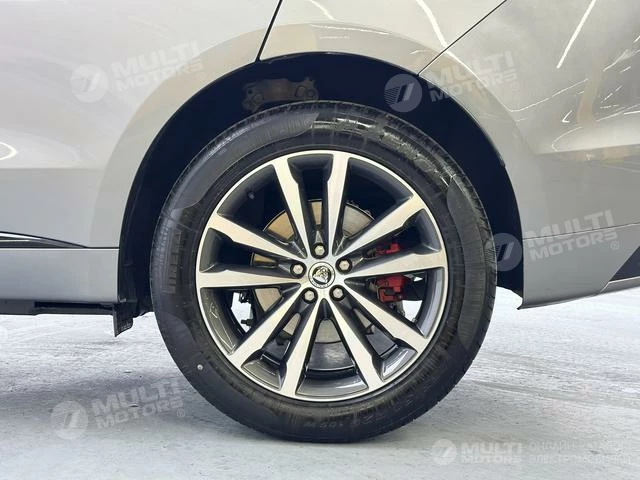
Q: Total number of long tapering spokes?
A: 10